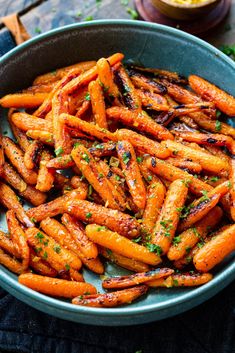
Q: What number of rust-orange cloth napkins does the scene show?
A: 0